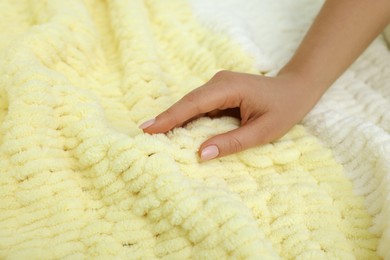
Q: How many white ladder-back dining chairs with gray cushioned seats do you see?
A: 0